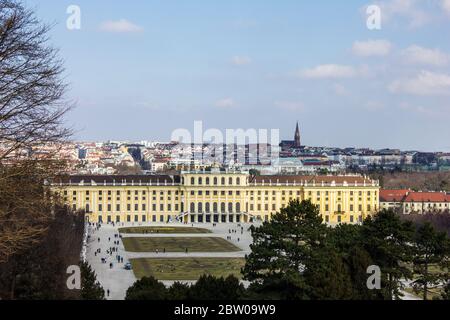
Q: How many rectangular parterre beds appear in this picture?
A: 3